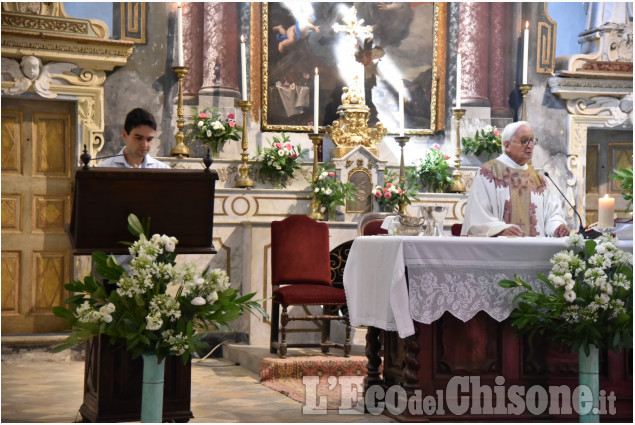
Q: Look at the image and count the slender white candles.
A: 6